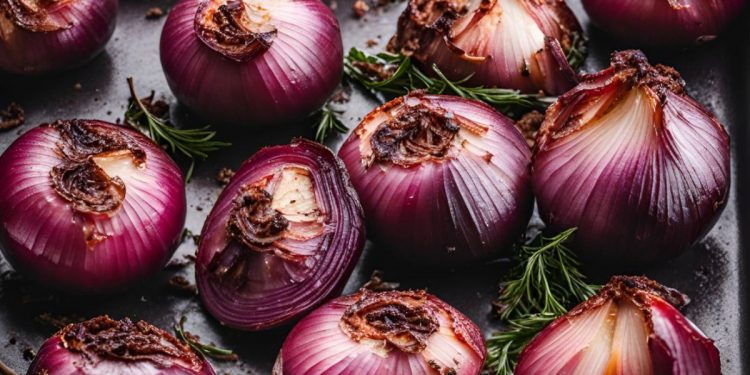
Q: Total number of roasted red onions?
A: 11